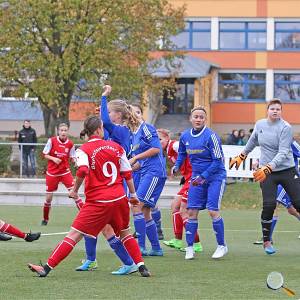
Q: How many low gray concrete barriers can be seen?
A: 2